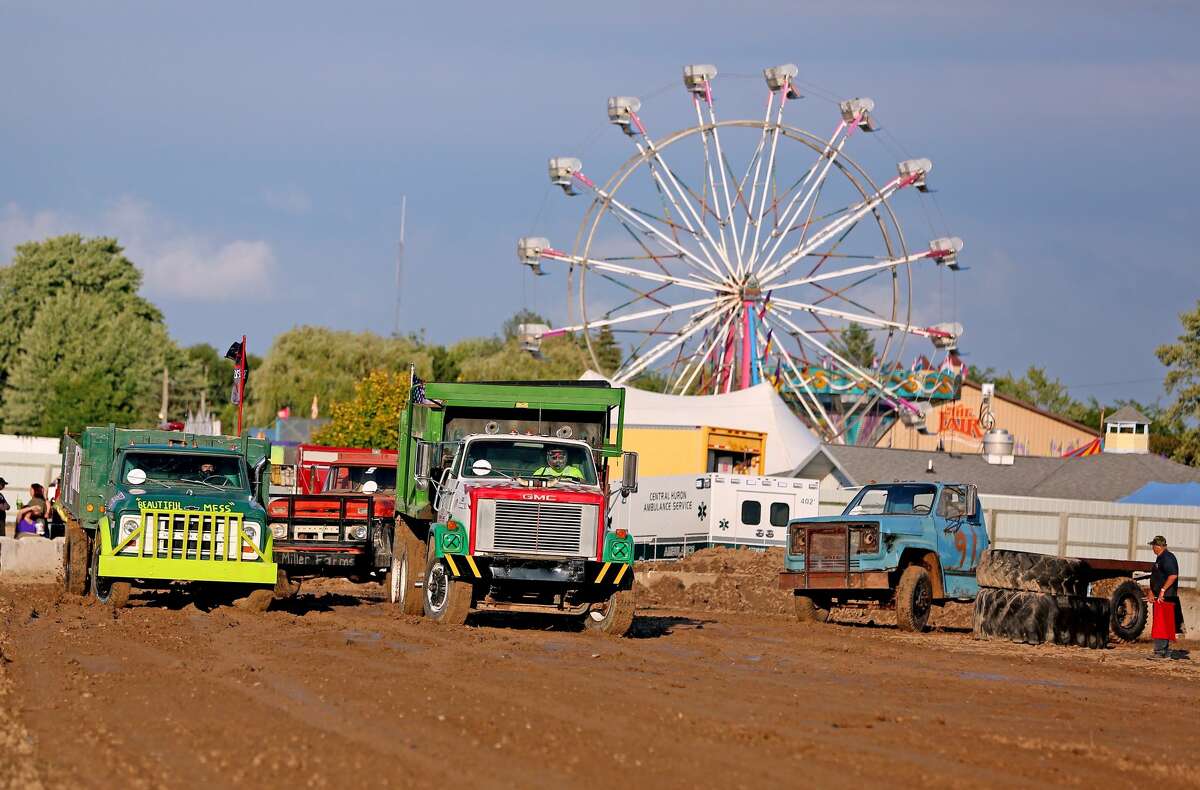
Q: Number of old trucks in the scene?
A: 4